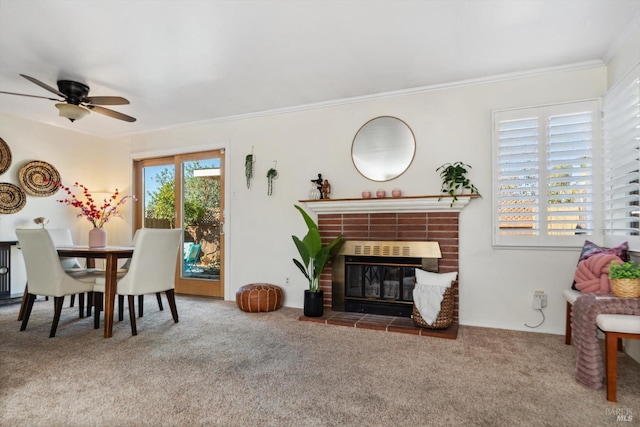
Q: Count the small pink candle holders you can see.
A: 3